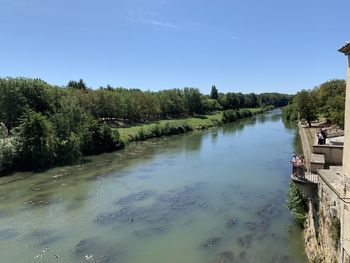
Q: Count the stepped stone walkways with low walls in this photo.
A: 1